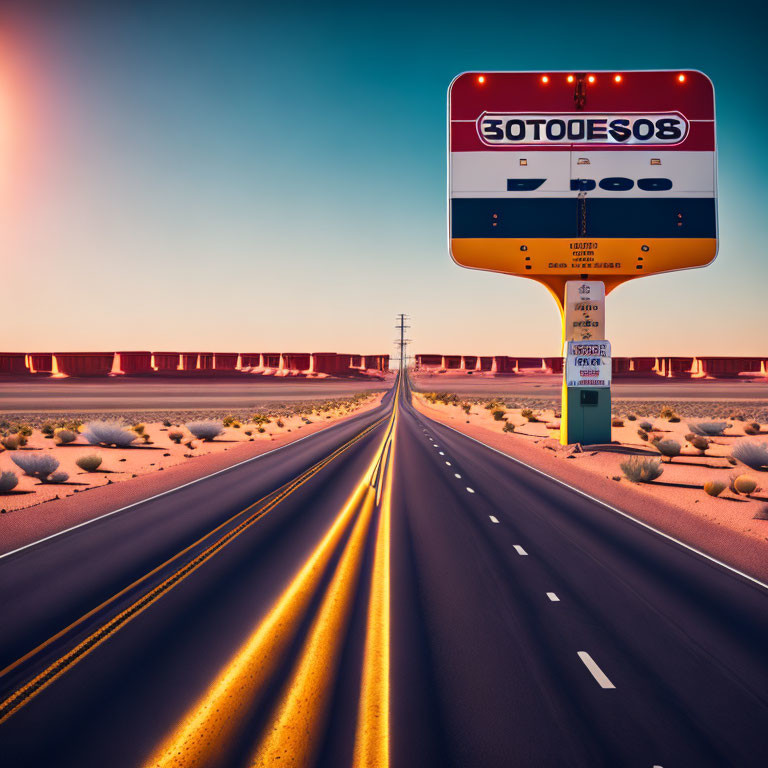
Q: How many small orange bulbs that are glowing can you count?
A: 6